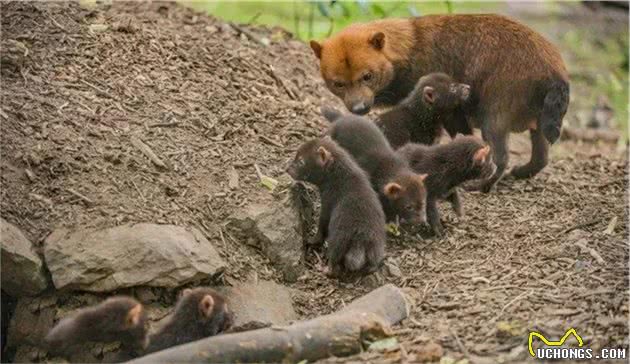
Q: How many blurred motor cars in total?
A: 0